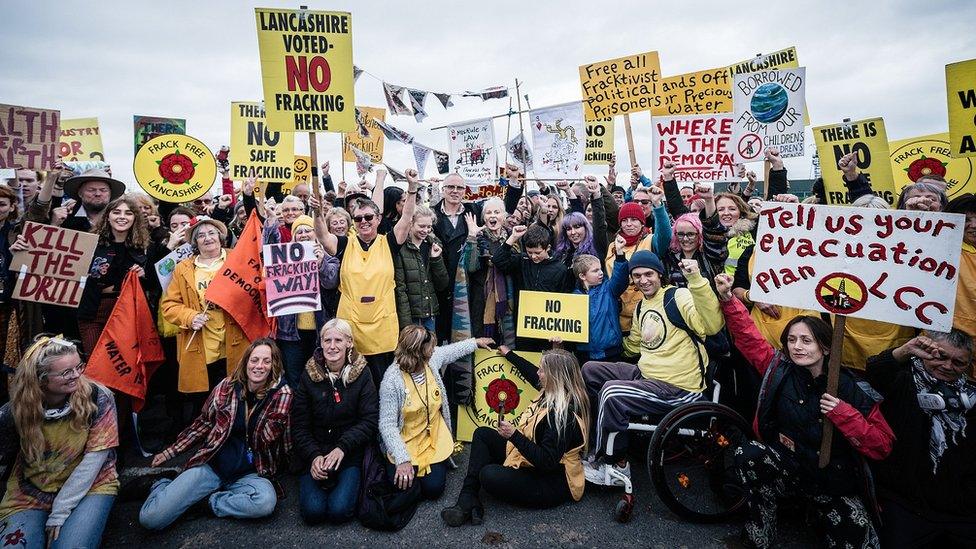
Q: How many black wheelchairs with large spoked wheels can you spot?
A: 1